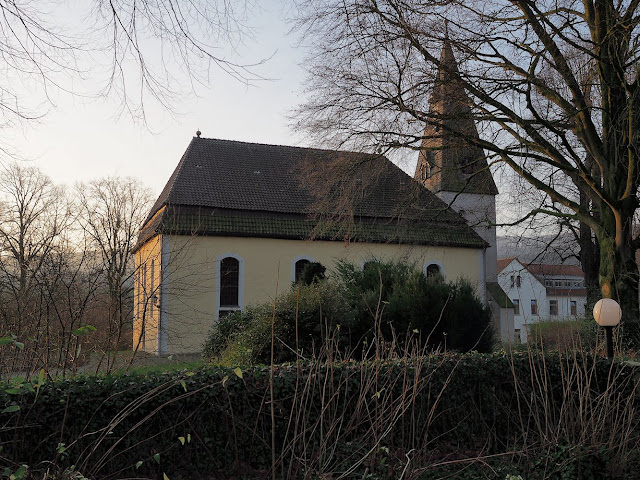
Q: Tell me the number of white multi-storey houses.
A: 1